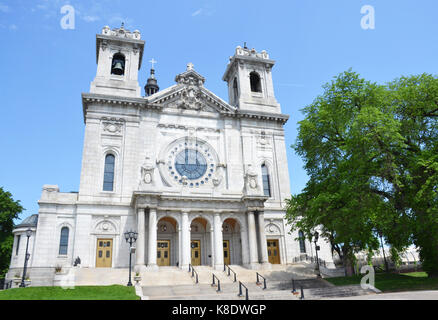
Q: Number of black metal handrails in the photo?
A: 6